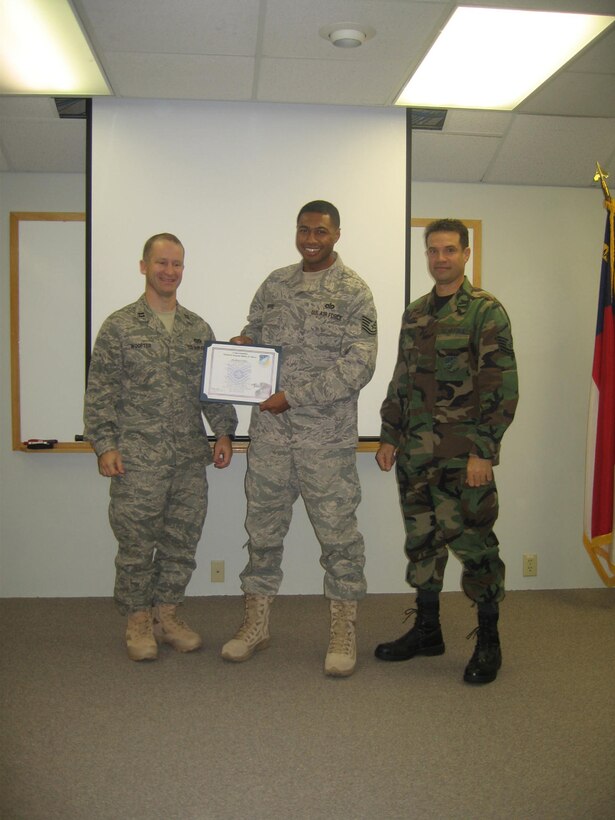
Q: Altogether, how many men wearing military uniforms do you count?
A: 3